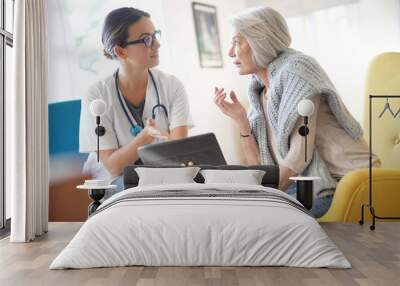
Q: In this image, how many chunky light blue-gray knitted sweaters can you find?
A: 1